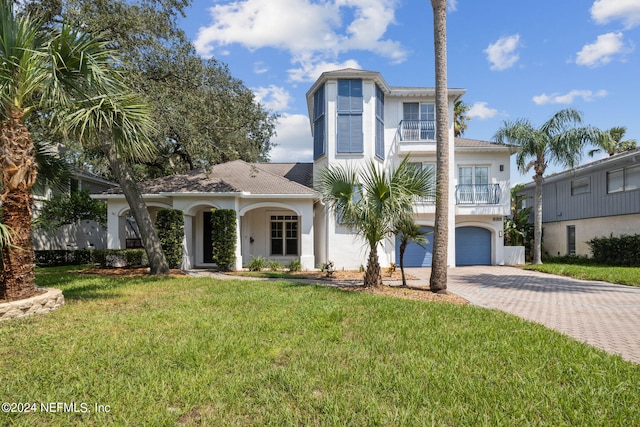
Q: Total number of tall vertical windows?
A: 3